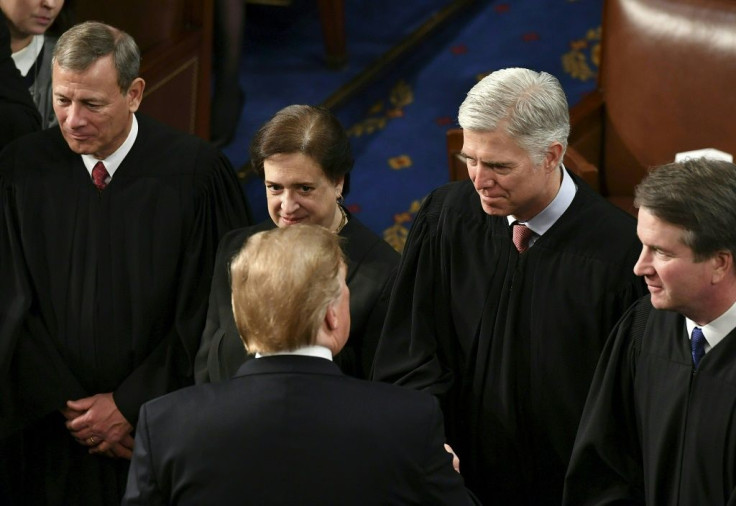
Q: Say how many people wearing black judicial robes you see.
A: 4